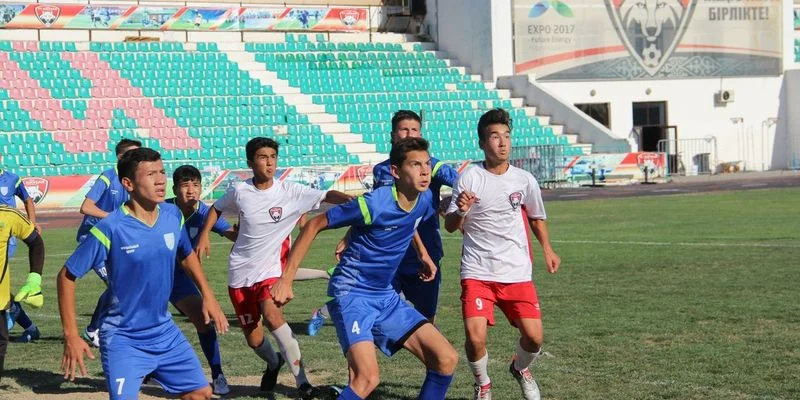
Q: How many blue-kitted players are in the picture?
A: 6